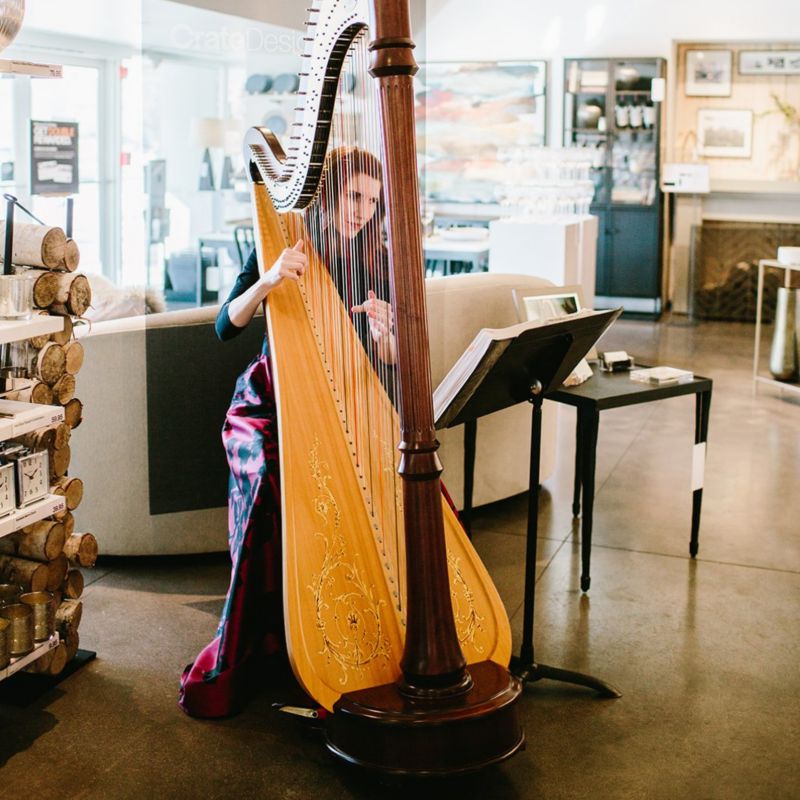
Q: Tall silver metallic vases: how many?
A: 1